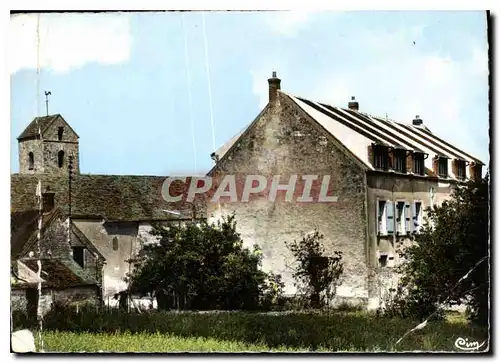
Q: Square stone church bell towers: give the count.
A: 1